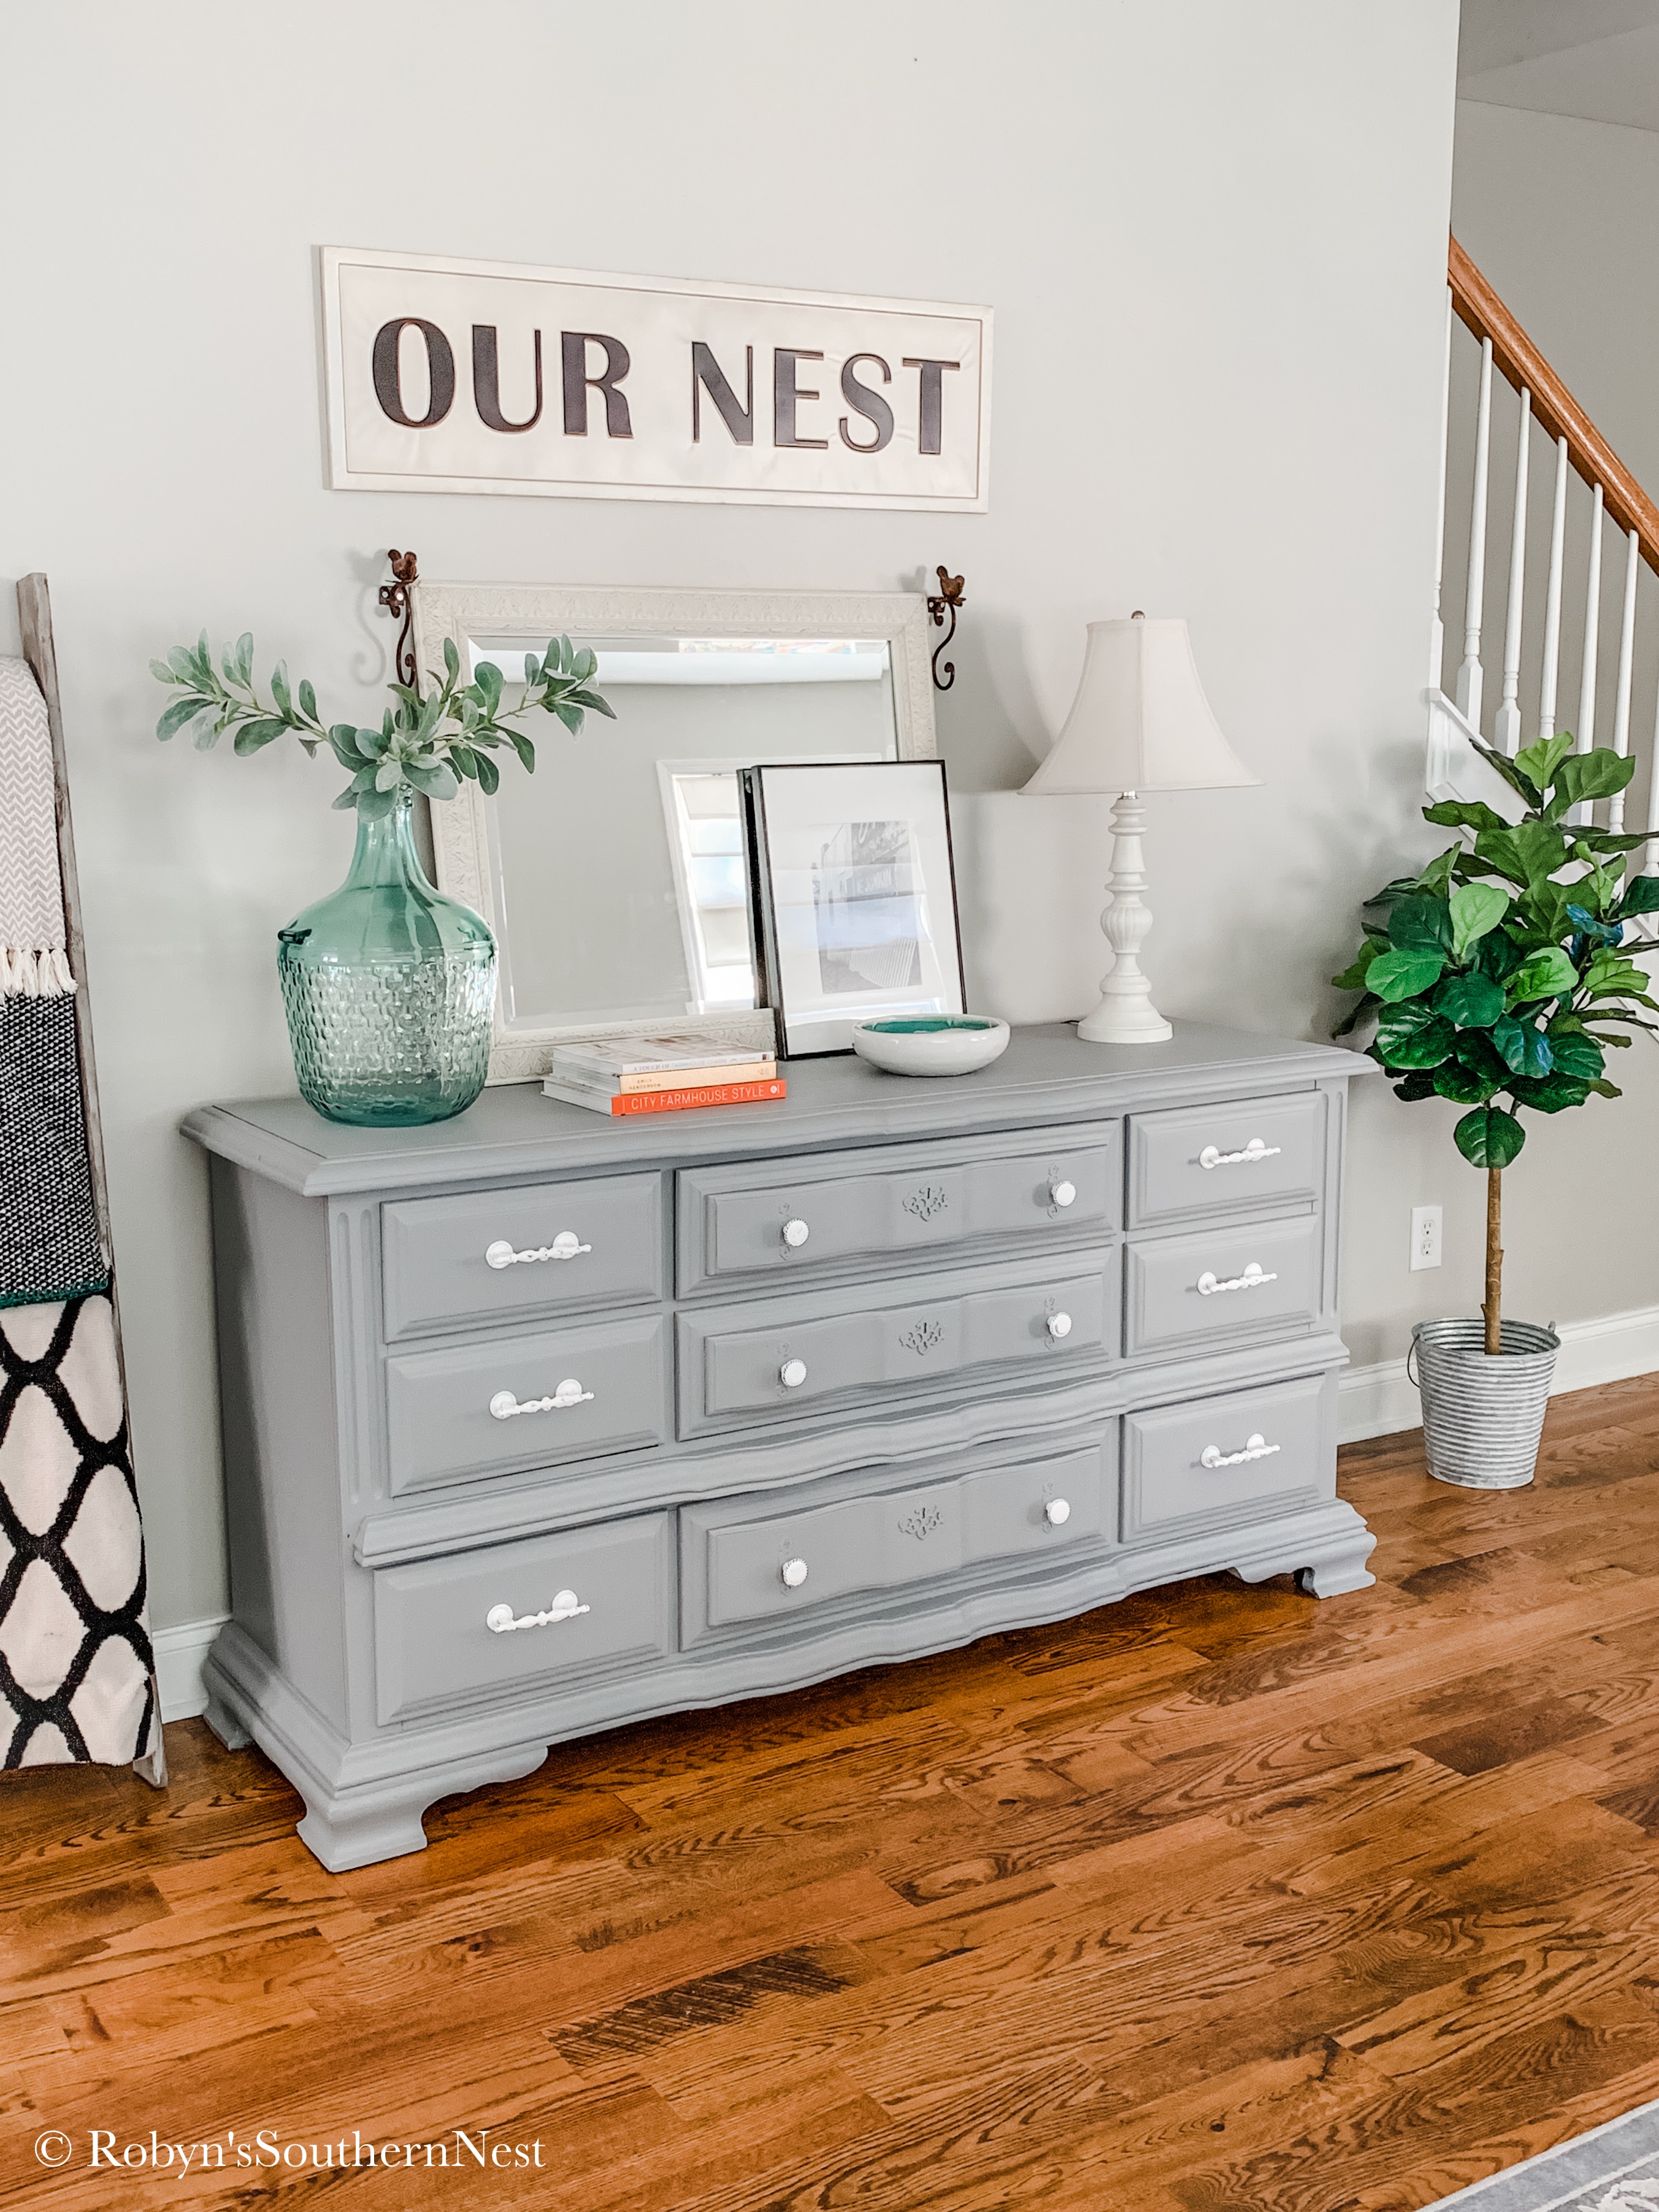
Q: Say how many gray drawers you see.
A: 9